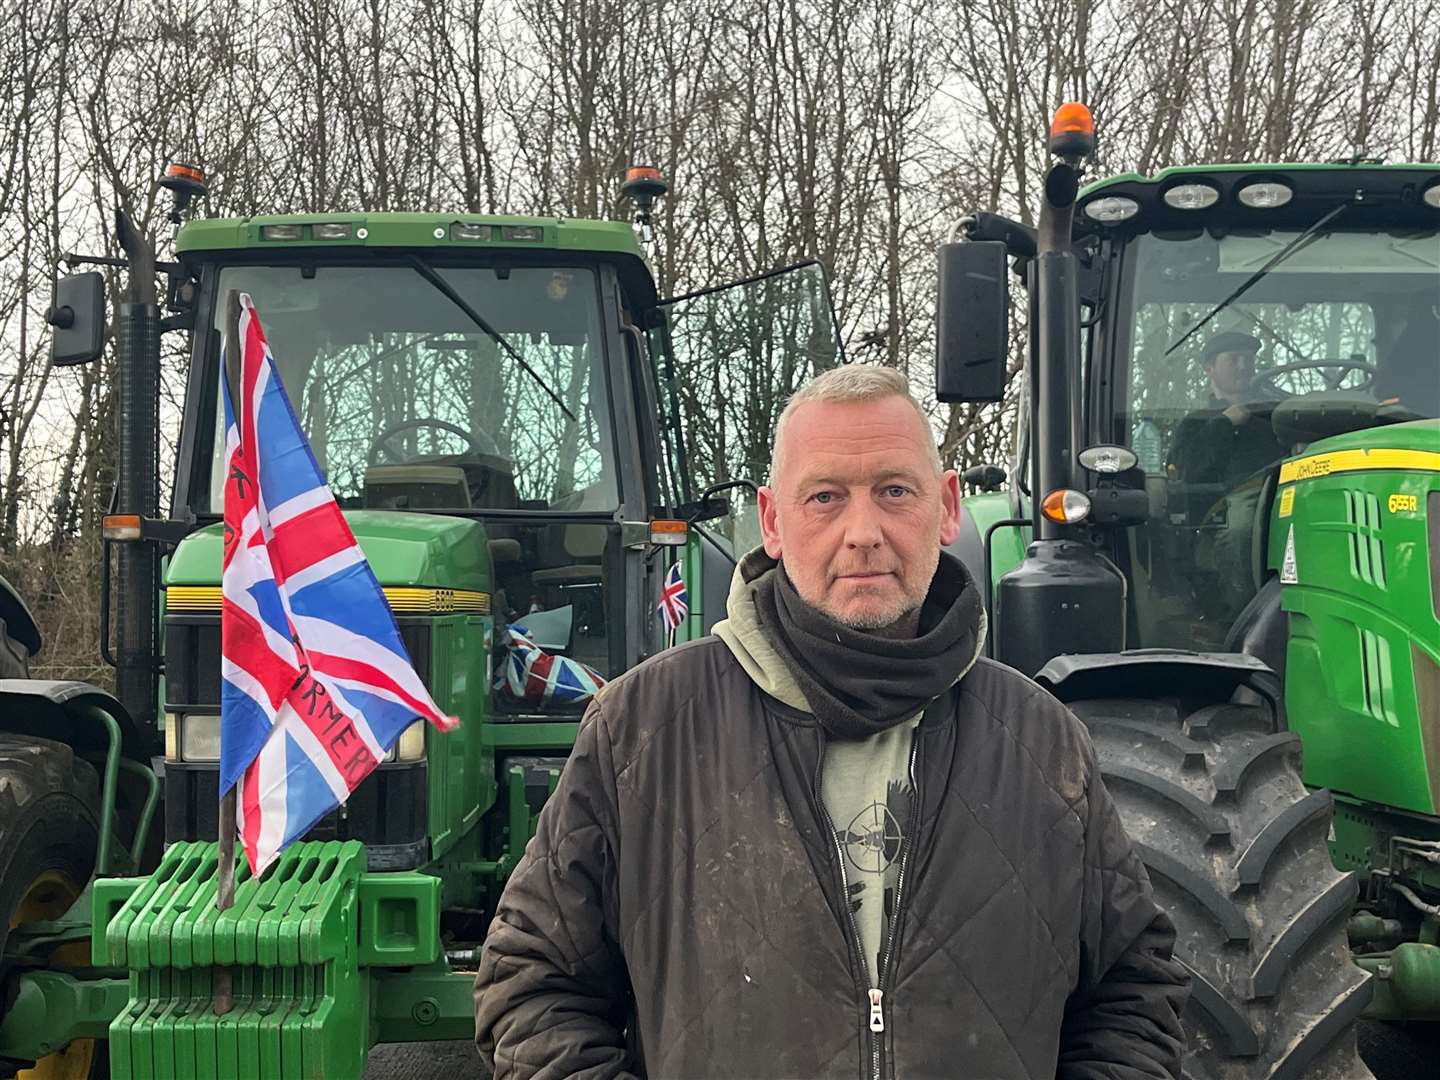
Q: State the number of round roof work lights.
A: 4